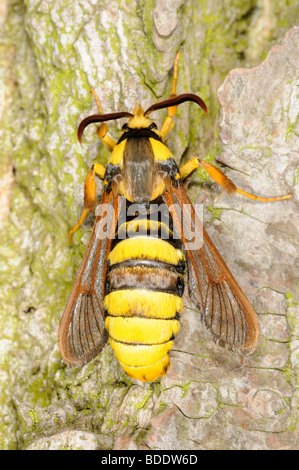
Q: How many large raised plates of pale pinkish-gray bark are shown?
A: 1